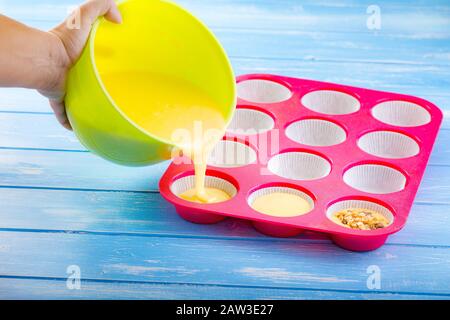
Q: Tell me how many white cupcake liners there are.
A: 12